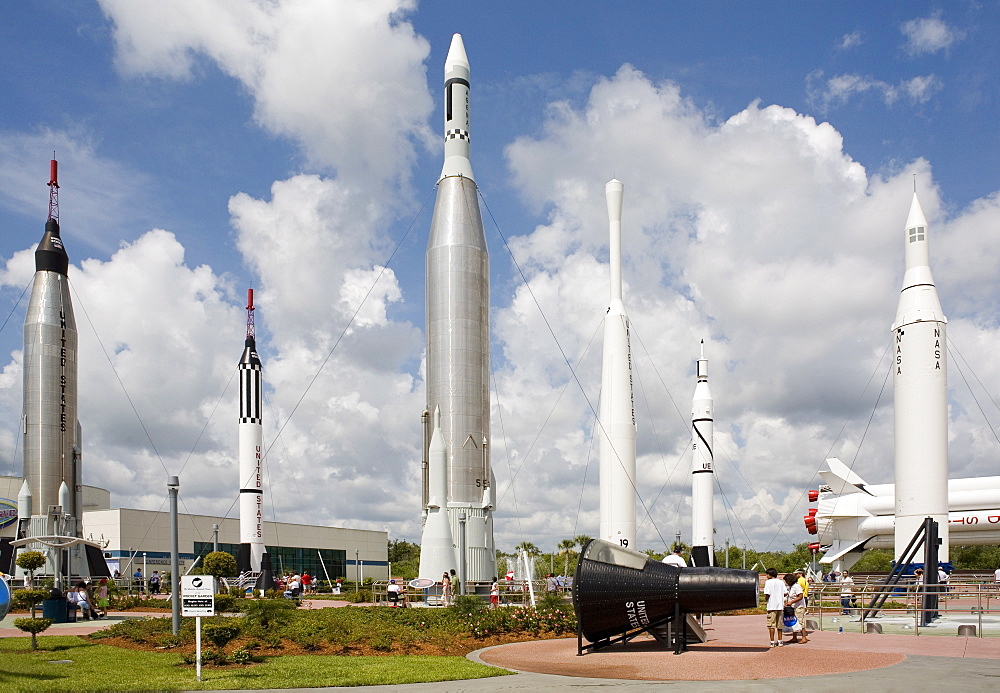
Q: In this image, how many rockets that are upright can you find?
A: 6